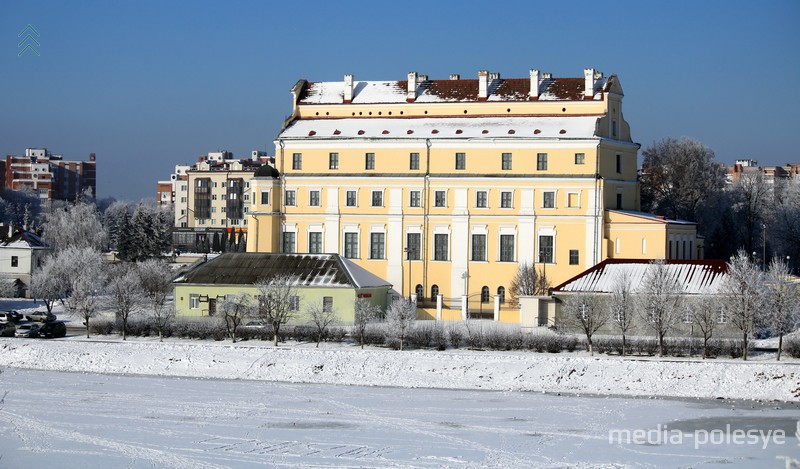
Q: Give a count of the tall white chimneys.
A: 5